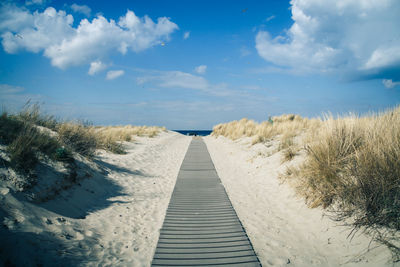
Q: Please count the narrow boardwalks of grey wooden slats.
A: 1